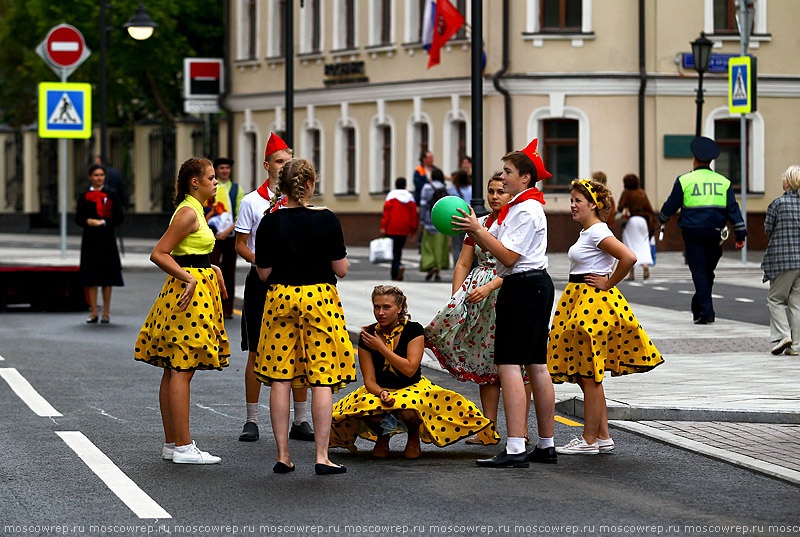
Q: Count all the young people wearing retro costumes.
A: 7